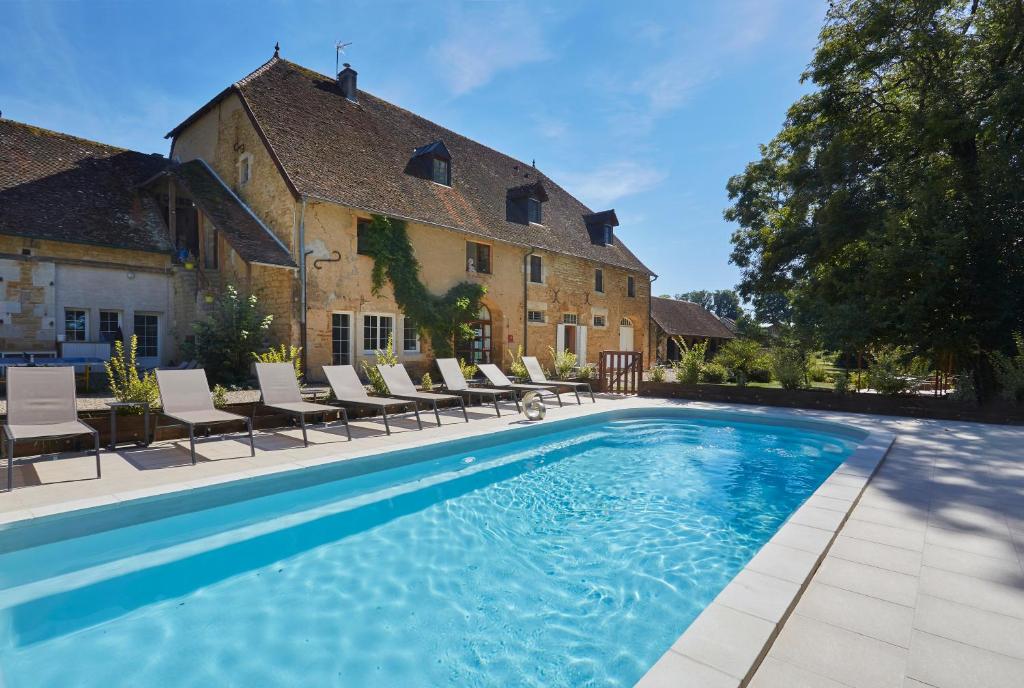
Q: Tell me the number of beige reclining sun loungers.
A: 8